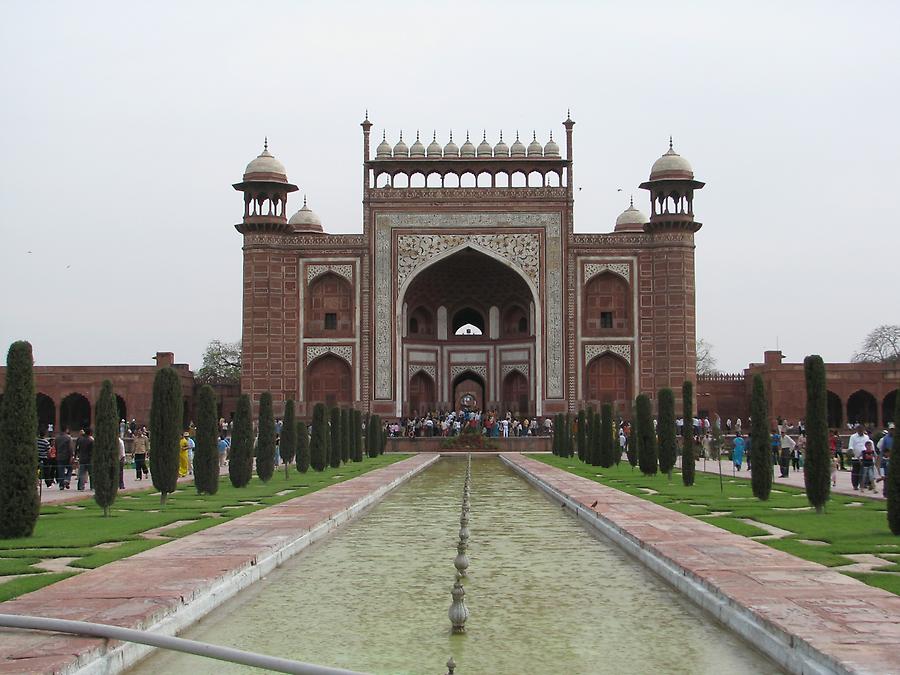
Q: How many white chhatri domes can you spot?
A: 15